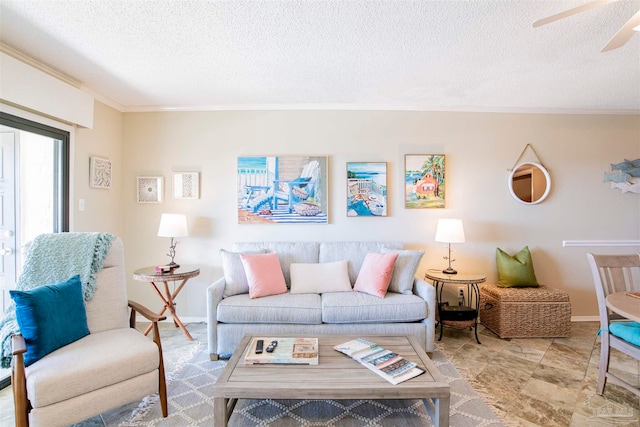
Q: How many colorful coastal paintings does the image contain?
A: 3